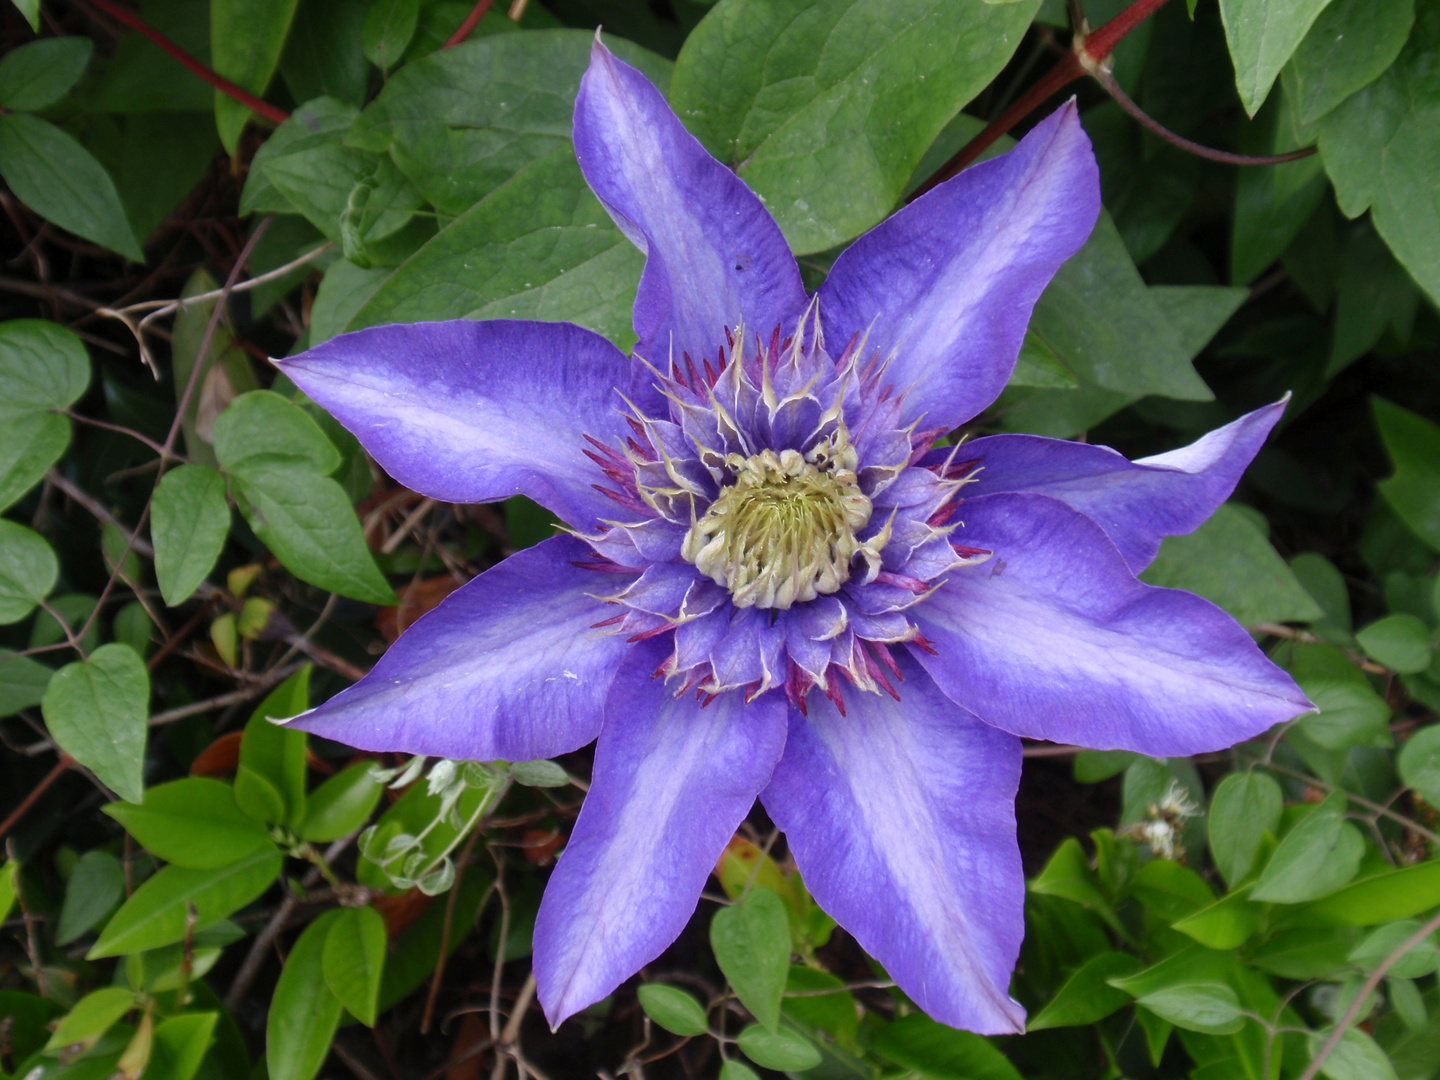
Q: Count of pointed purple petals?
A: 8